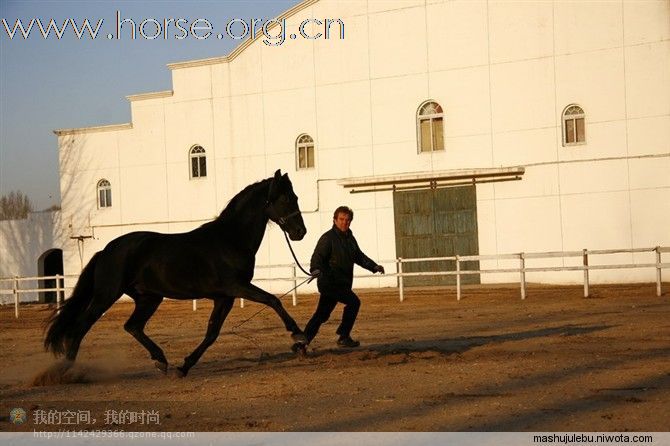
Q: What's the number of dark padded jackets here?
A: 1